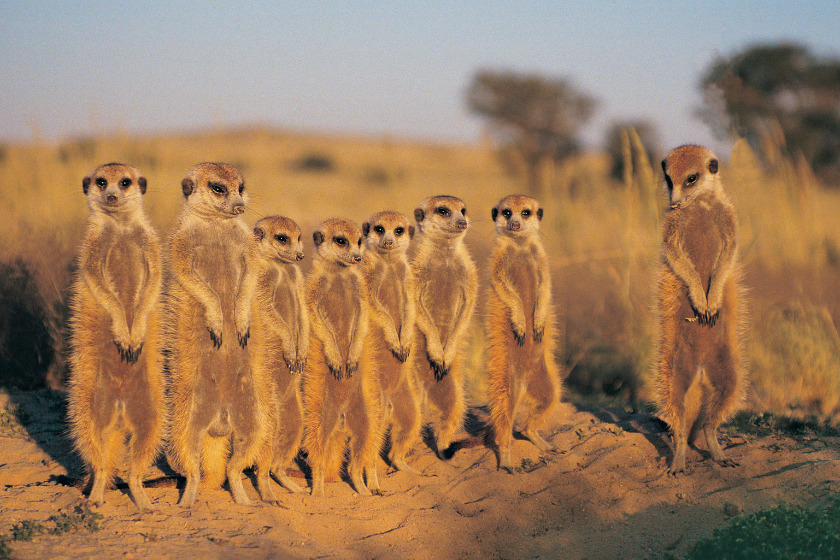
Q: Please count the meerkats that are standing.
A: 8